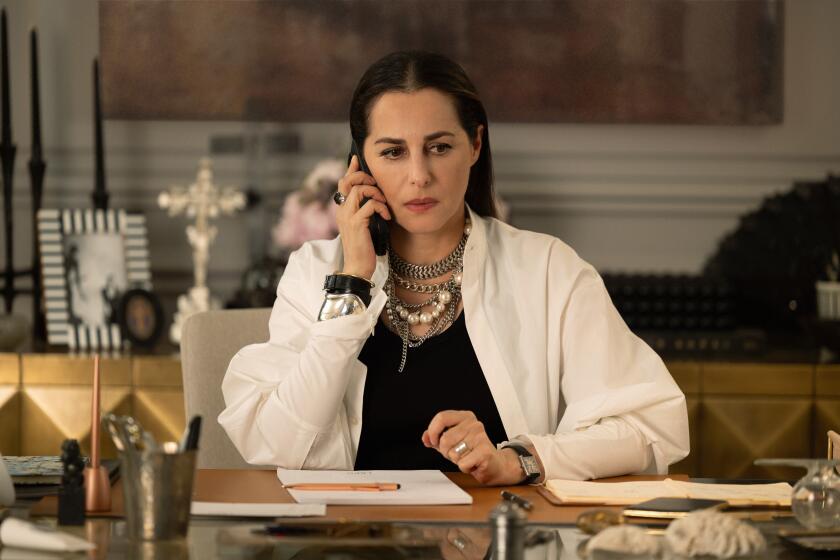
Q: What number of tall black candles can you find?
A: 3